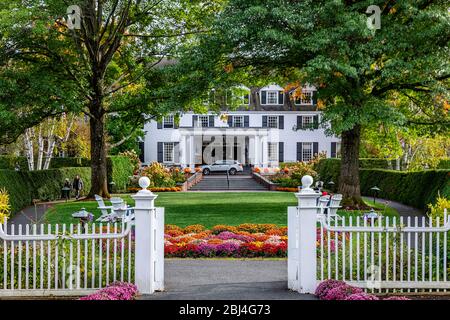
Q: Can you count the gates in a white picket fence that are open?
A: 2